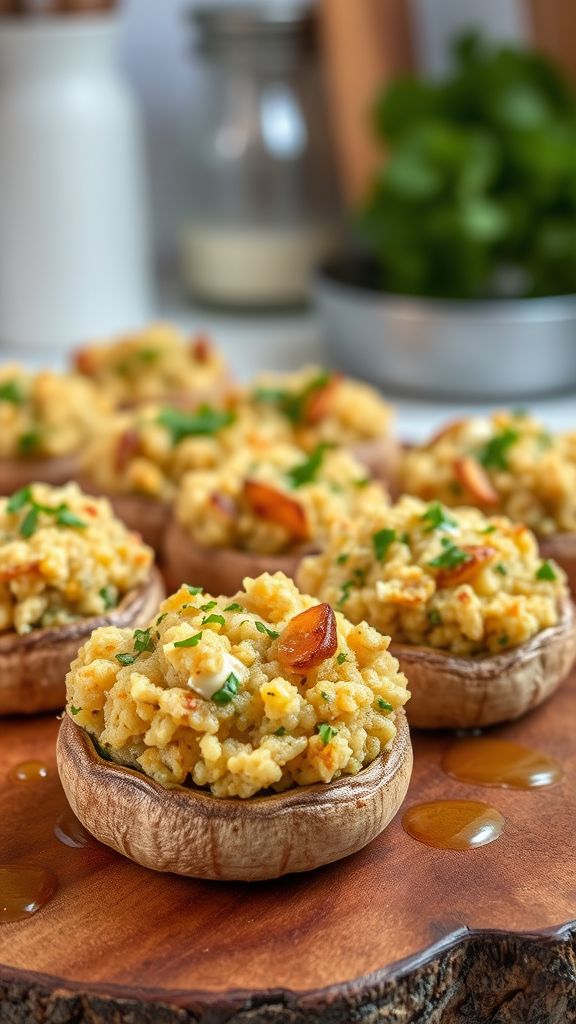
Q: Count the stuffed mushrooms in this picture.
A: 9